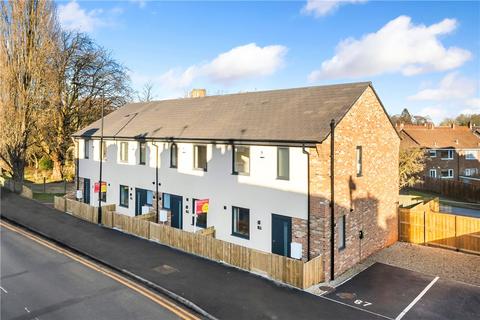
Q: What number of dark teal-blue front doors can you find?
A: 4